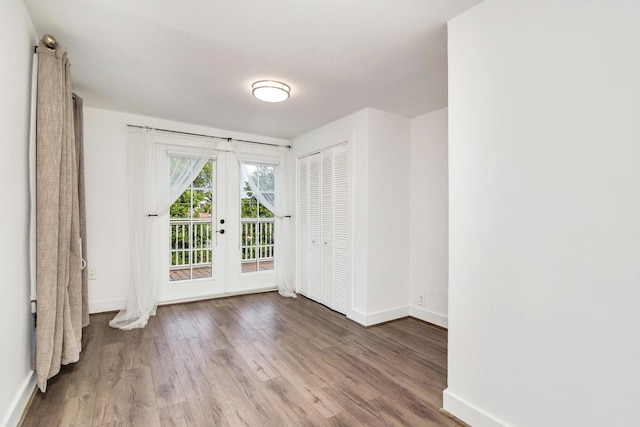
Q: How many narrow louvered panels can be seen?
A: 4